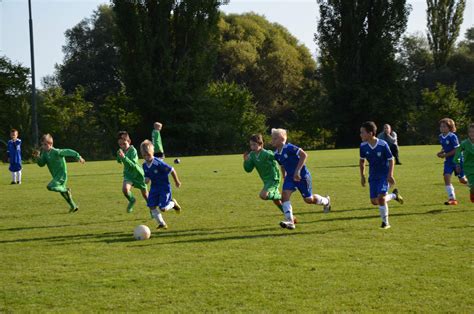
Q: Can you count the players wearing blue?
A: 5